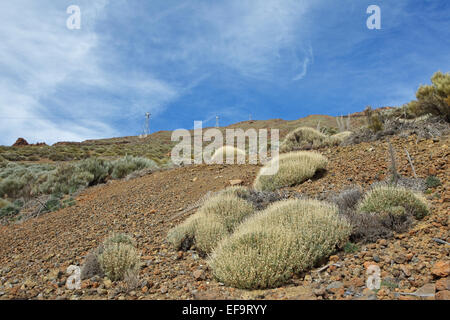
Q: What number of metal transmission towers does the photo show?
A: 3